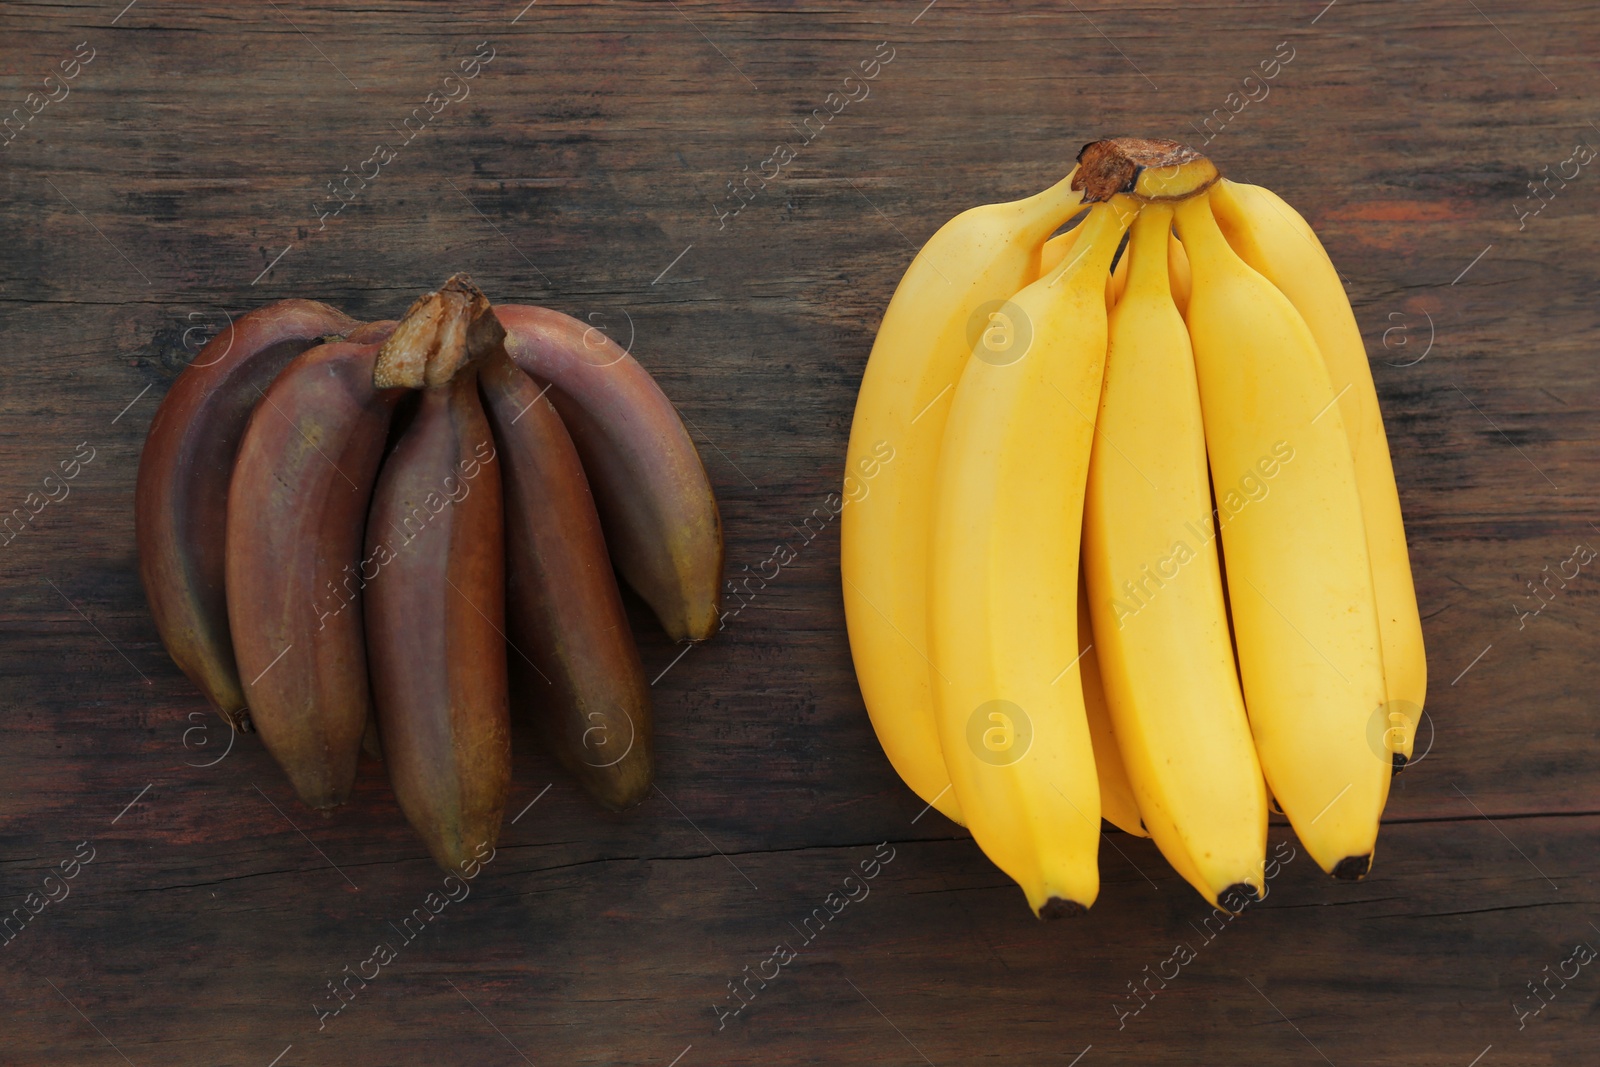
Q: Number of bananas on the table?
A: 13